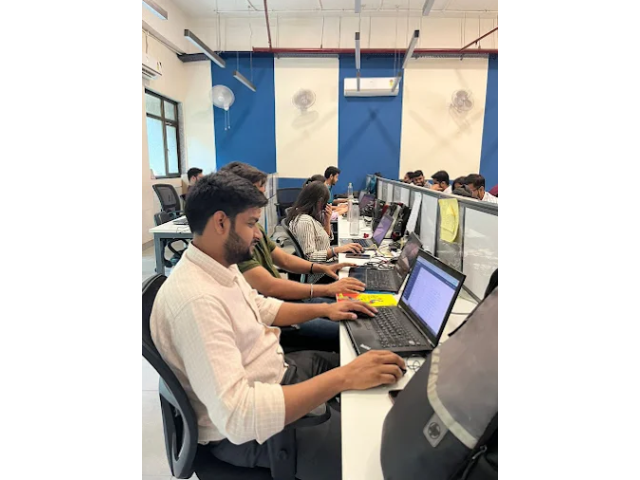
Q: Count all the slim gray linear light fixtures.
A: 9